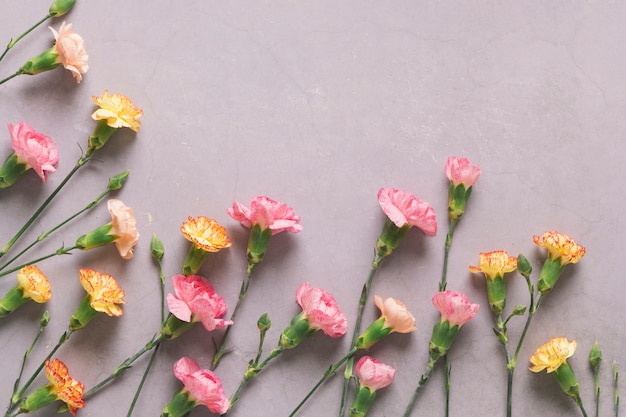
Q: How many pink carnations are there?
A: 9